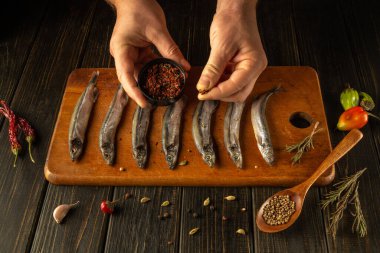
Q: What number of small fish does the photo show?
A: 7